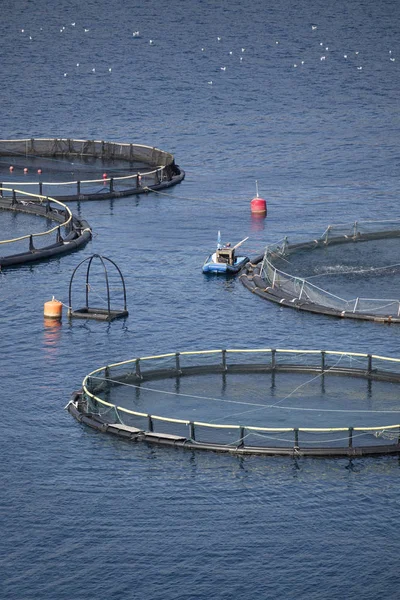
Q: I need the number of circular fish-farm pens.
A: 4